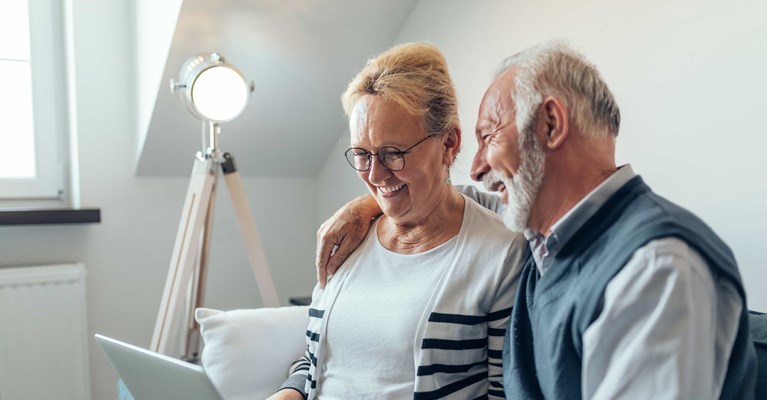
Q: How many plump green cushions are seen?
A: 0